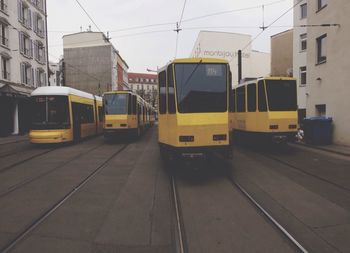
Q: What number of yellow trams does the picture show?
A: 4